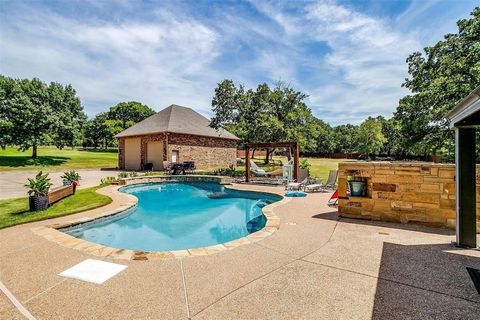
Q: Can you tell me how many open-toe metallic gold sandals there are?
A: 0